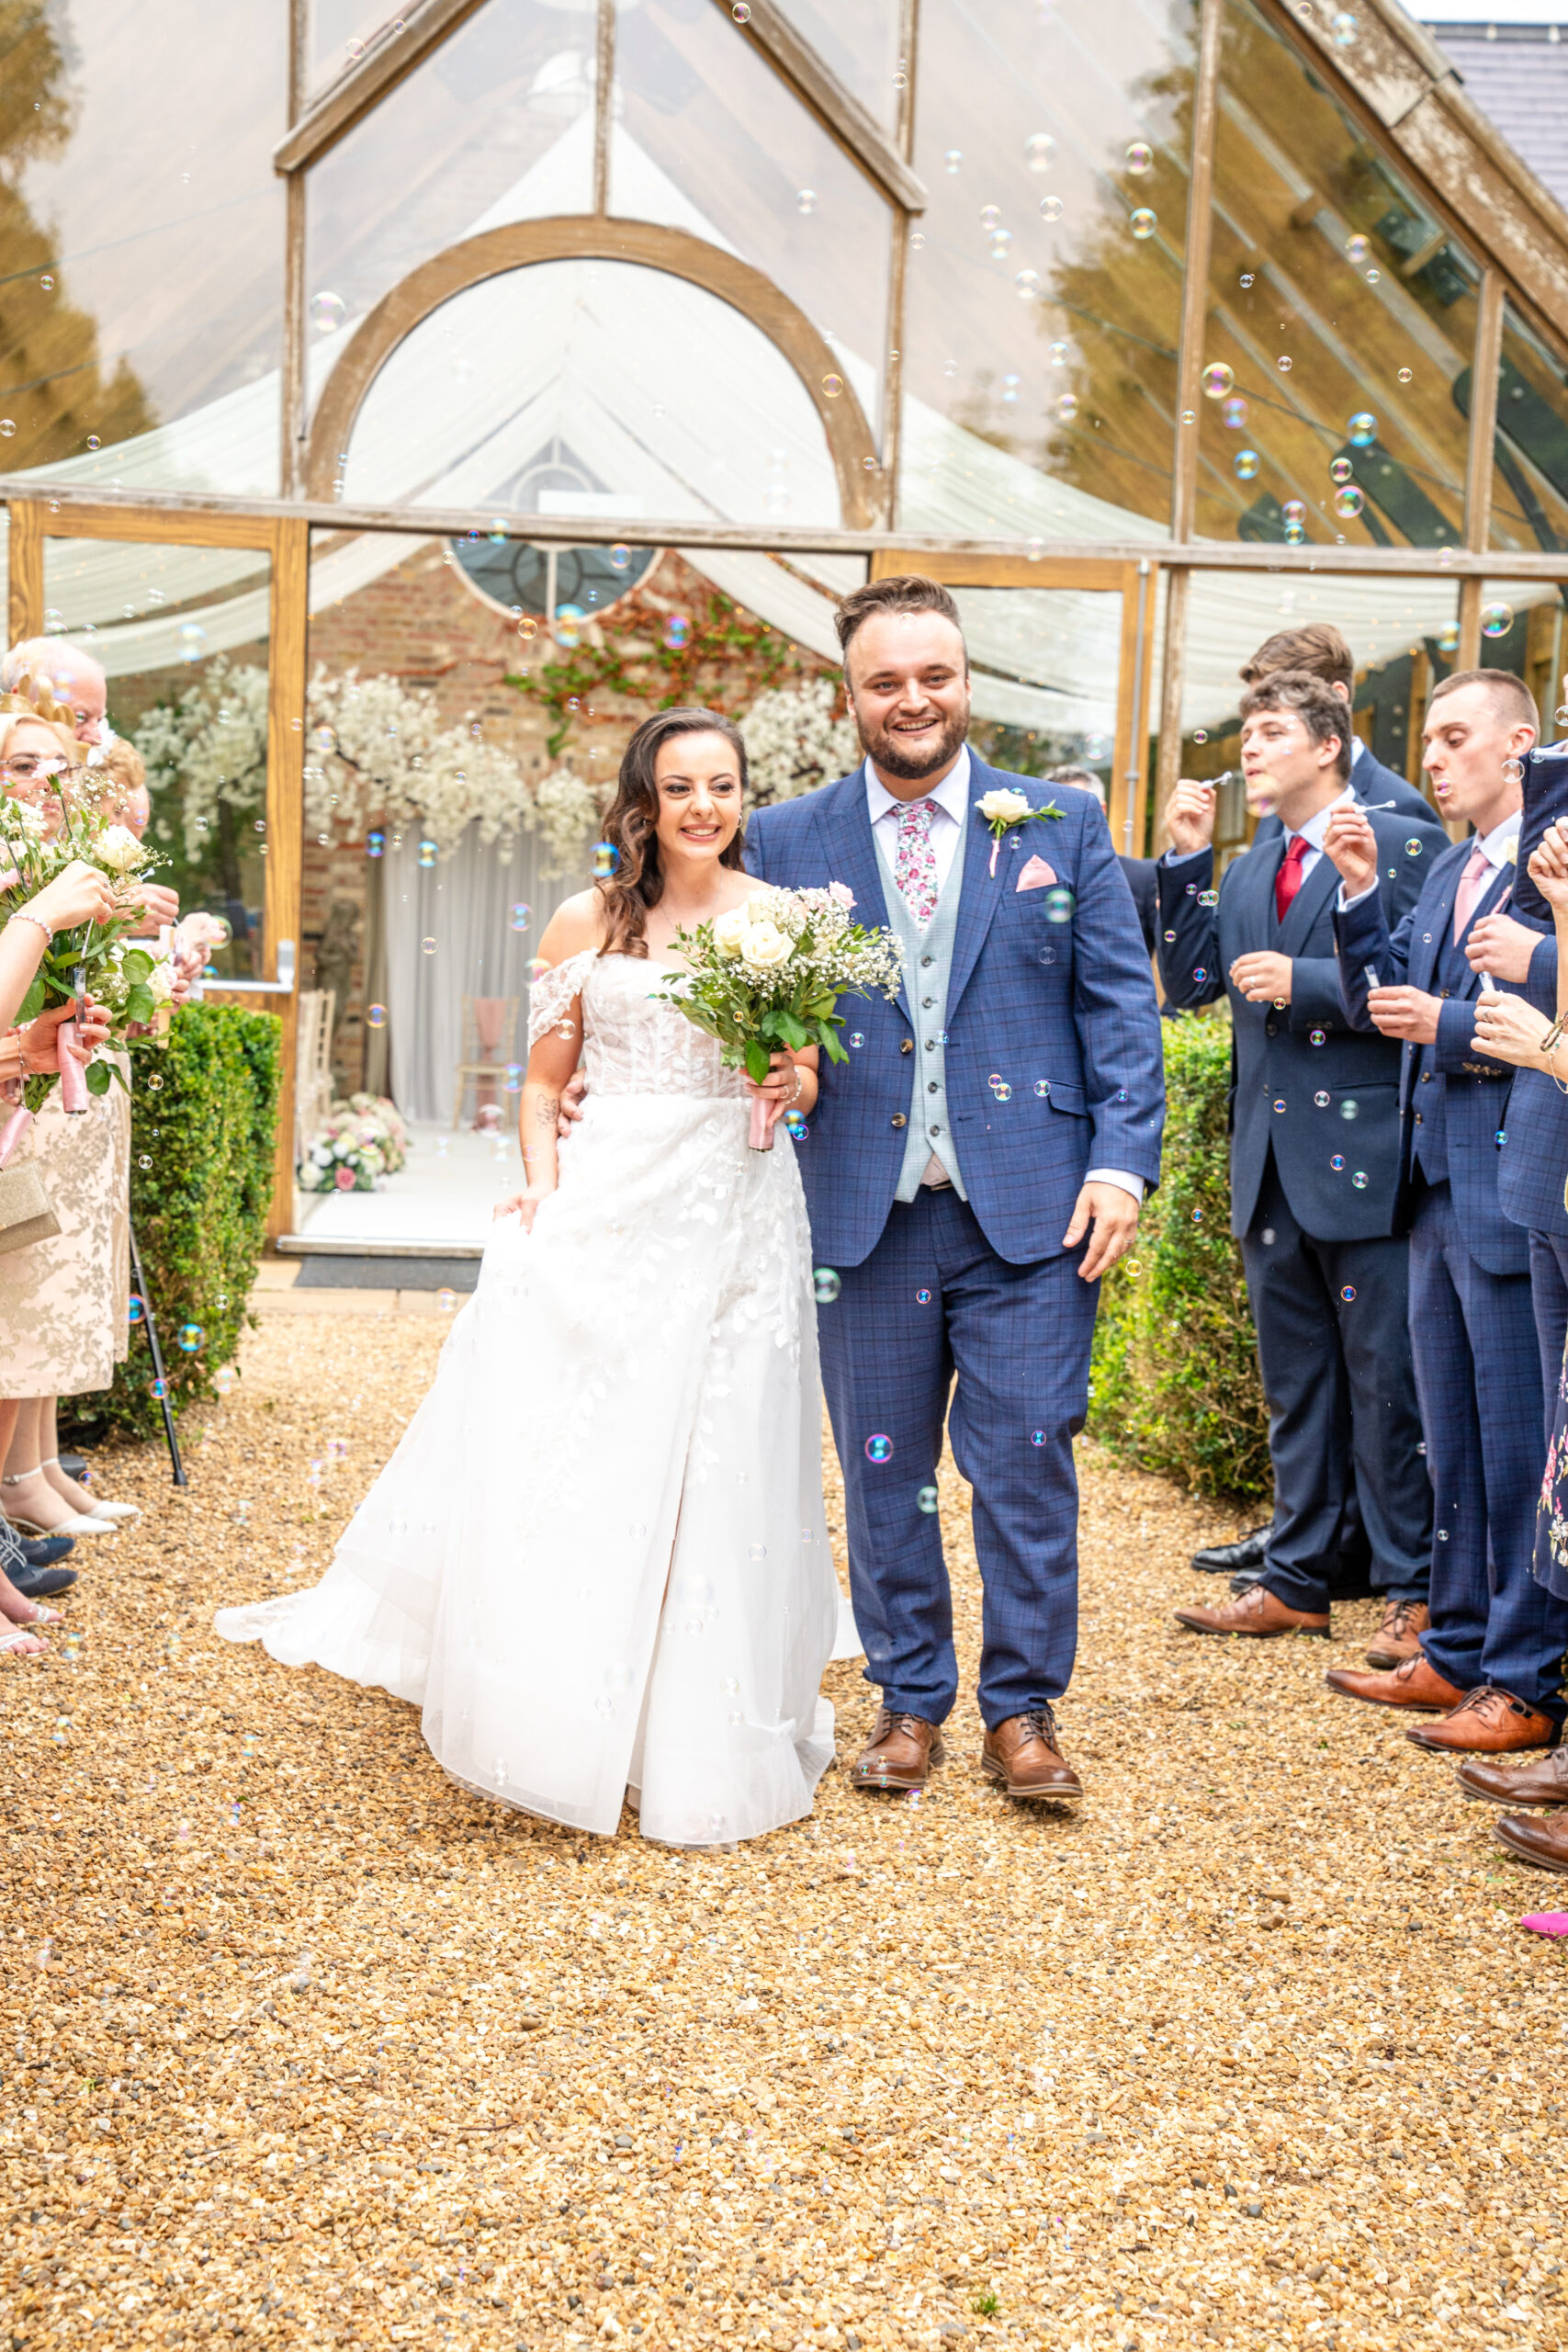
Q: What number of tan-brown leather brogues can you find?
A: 8